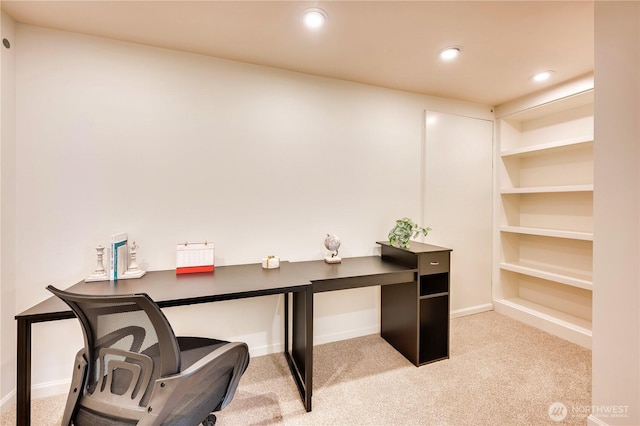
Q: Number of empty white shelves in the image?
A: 5